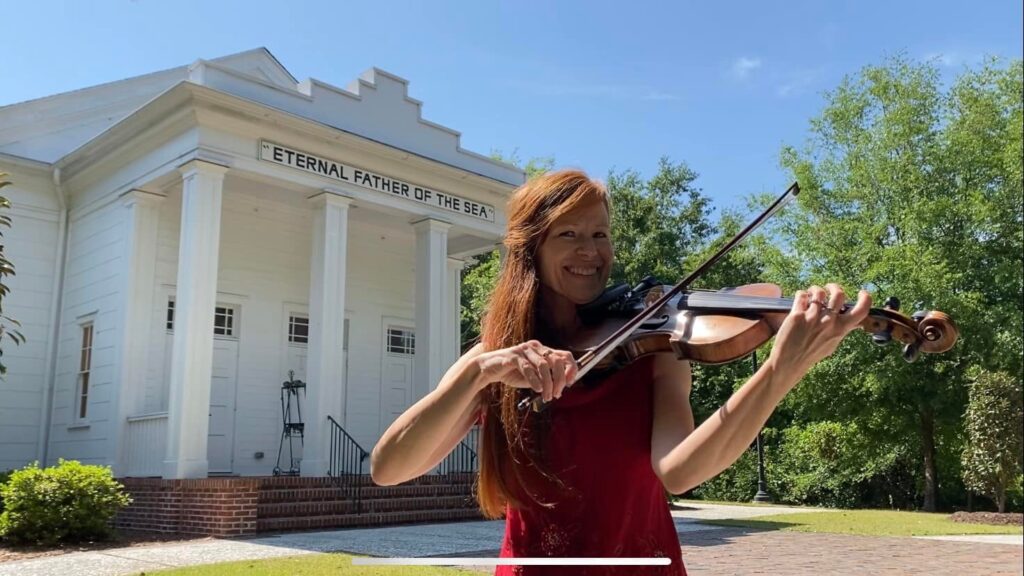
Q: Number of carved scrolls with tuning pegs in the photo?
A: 1